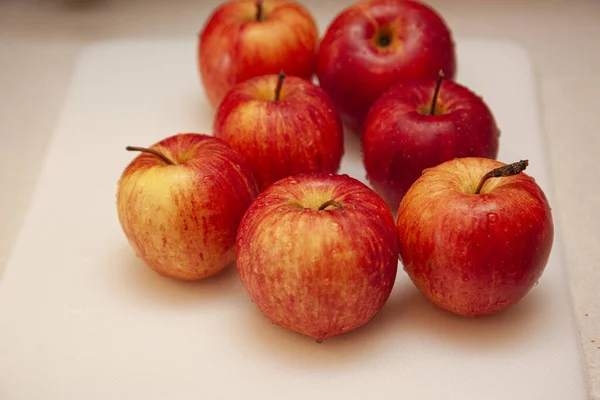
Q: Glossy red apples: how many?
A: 7